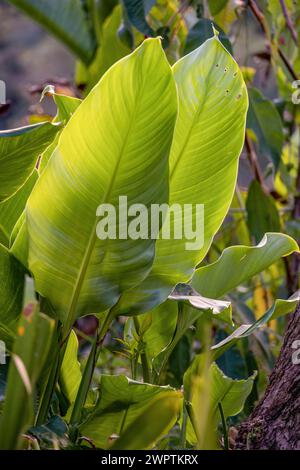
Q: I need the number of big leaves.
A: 2